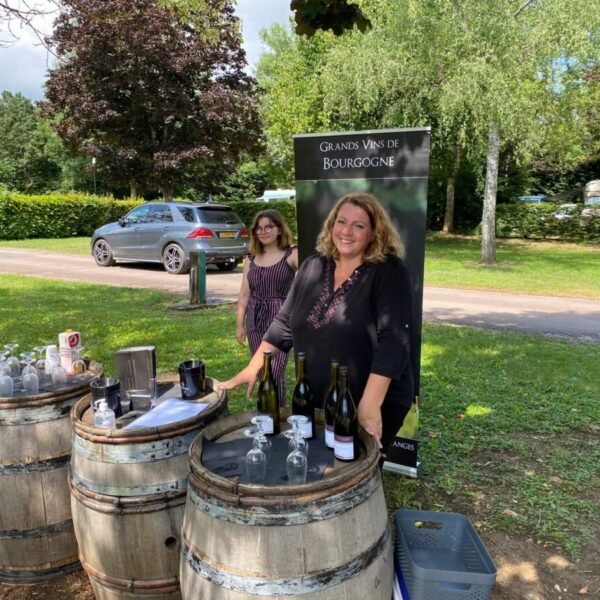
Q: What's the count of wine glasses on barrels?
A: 12